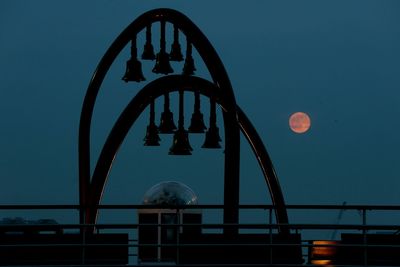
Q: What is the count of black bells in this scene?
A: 10